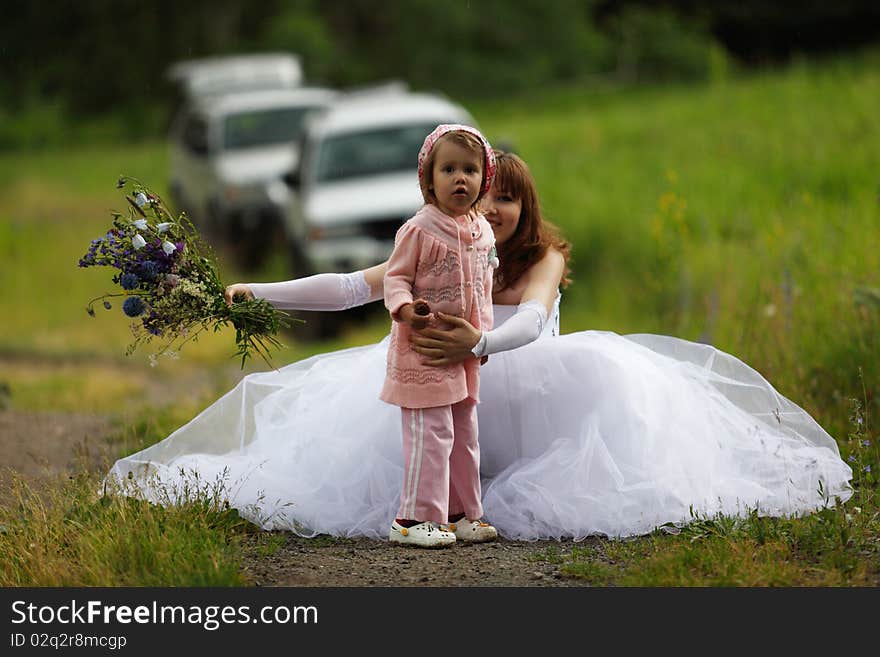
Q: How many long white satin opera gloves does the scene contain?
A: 2